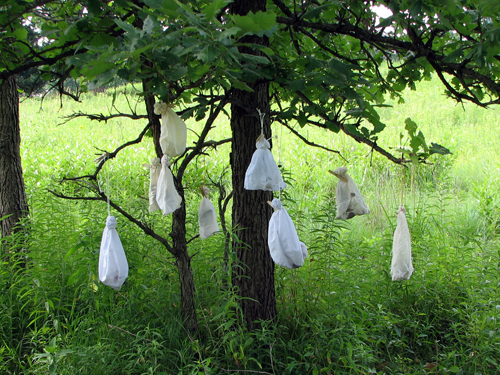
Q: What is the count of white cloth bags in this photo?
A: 9